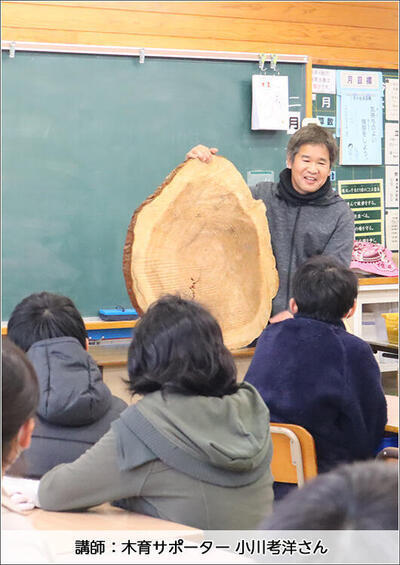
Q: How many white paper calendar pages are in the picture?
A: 1